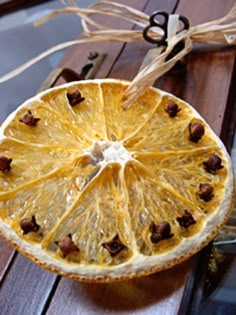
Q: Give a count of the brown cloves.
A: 12